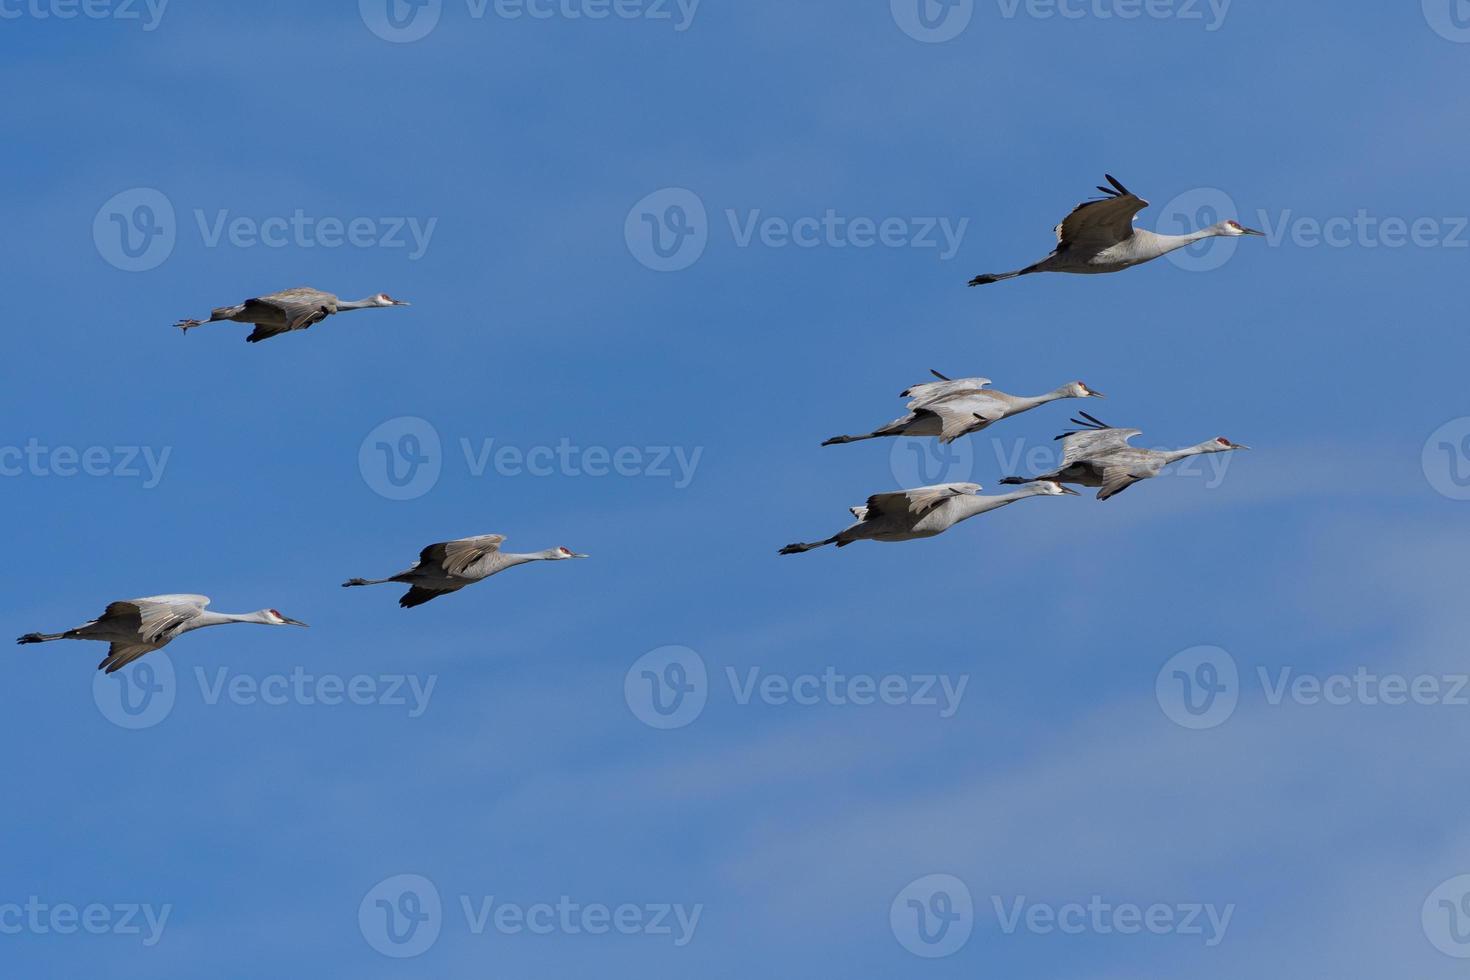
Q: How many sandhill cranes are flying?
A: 7